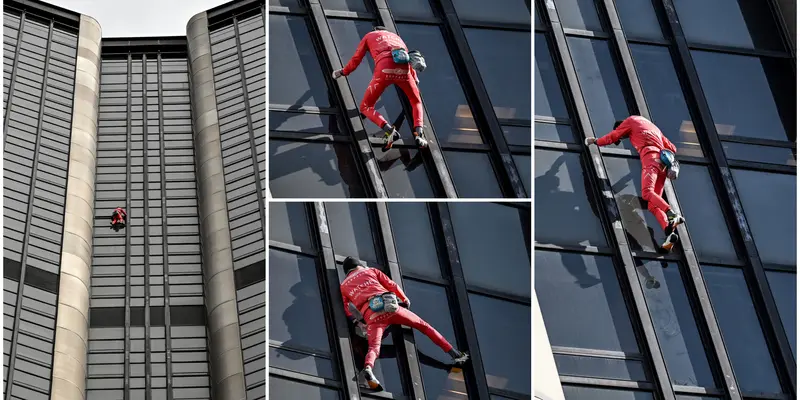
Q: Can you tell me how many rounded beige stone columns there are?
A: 2